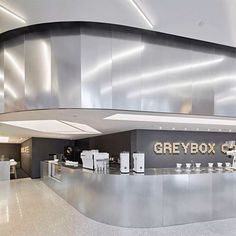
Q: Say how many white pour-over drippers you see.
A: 6